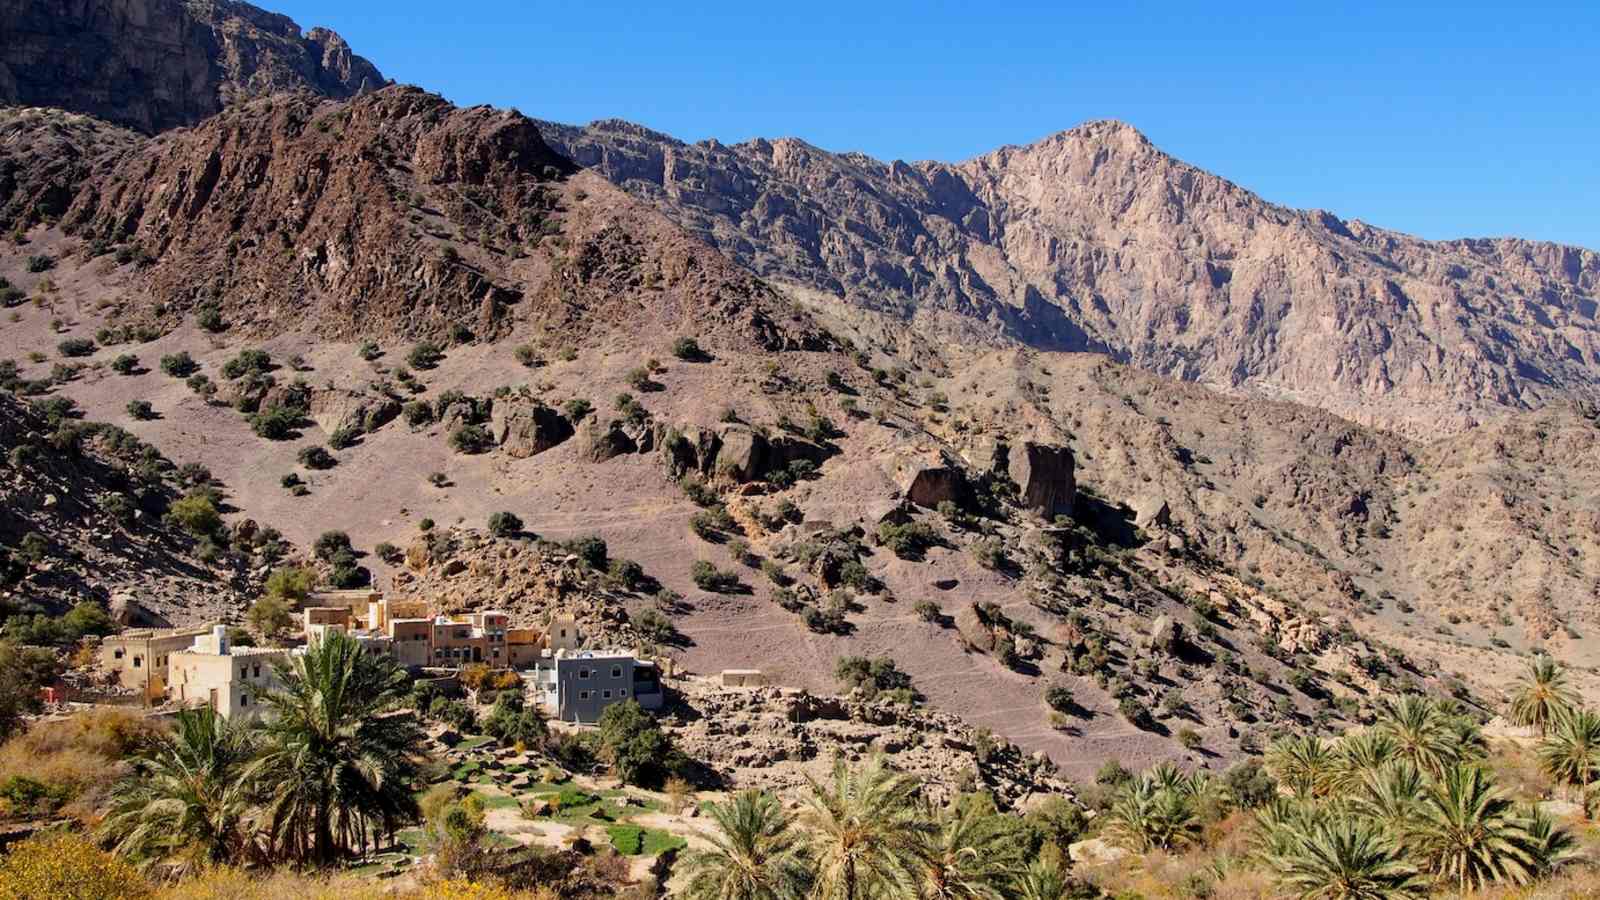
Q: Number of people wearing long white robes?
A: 0